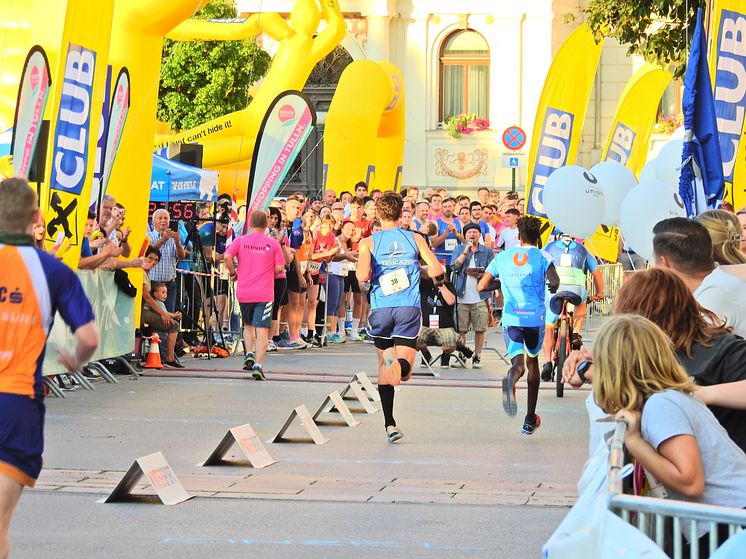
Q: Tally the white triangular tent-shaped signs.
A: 6